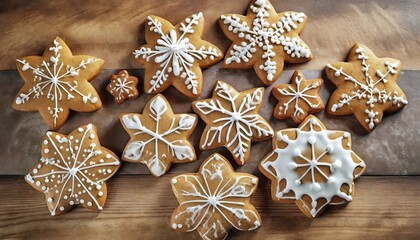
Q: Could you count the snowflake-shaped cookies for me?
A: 11